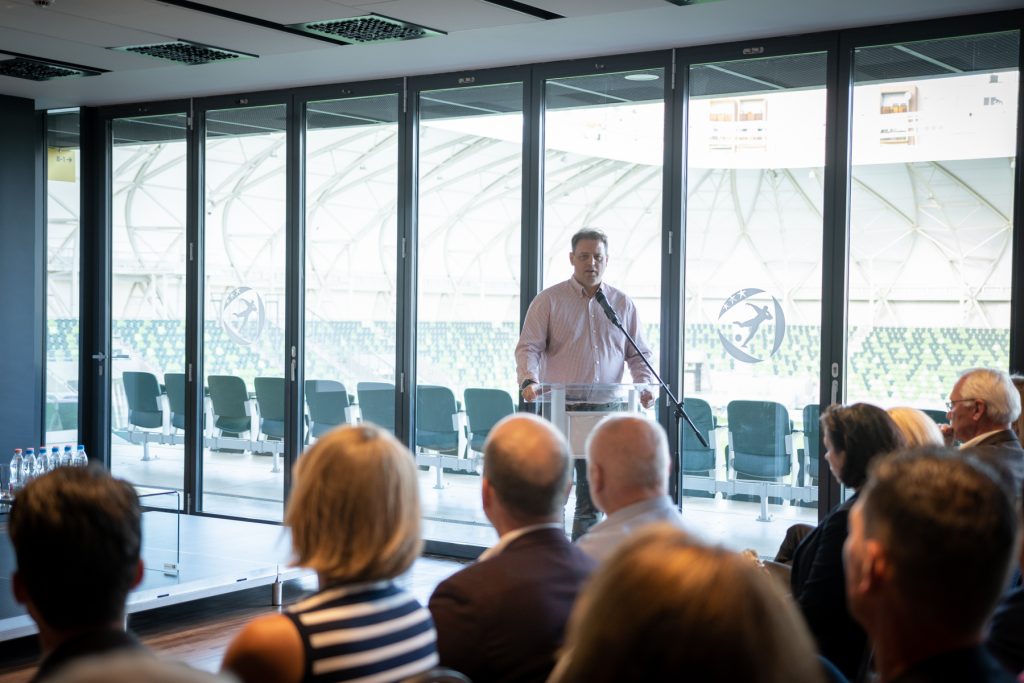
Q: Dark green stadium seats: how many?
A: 12